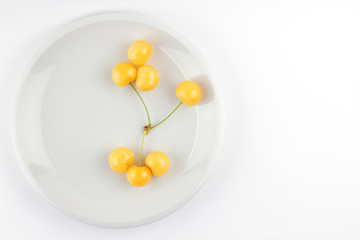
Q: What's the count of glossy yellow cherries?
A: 7